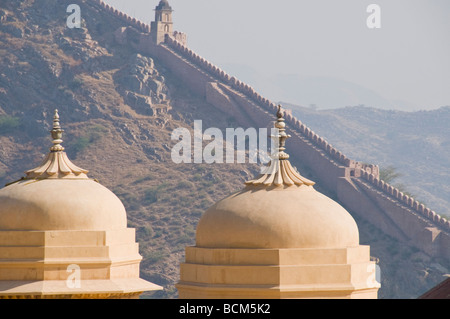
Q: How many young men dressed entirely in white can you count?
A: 0